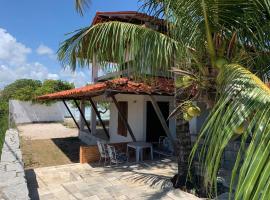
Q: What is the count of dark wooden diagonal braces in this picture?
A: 5